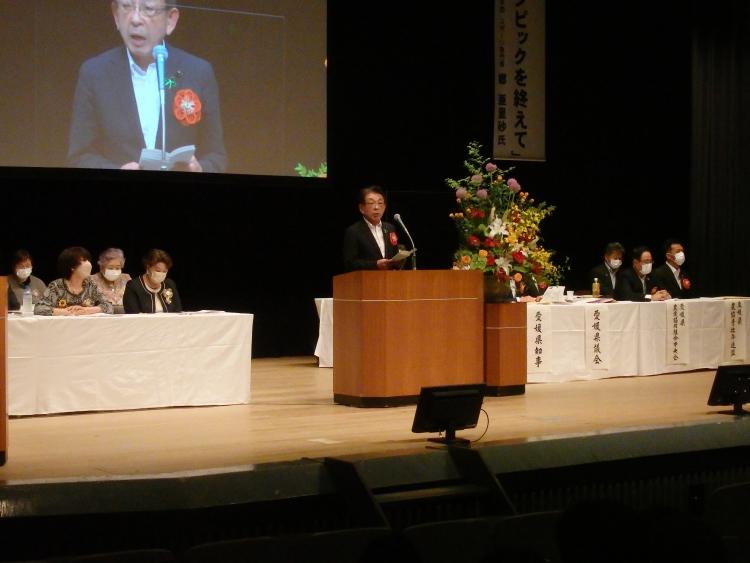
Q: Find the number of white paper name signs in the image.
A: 4